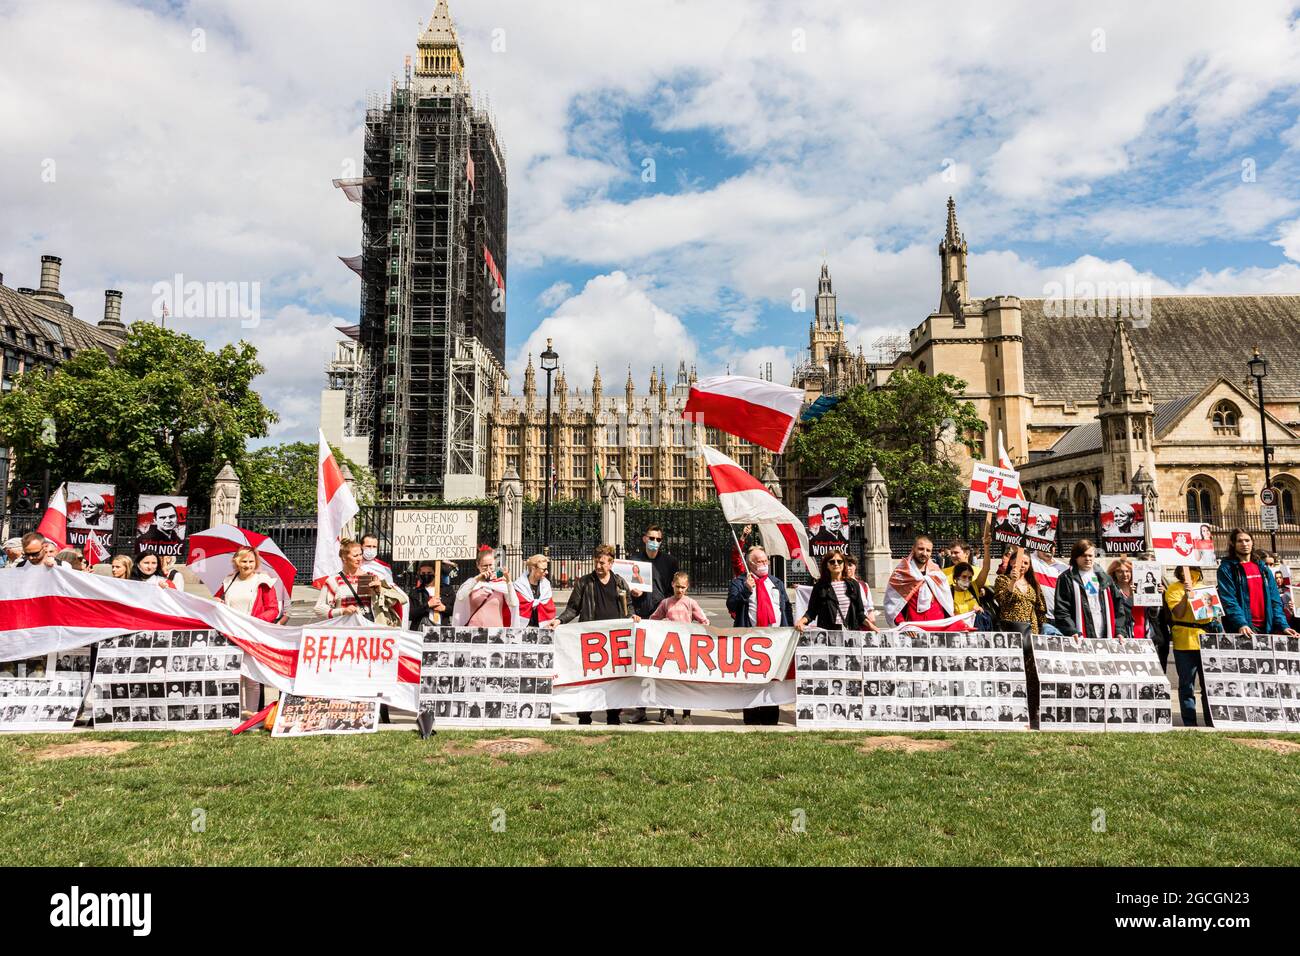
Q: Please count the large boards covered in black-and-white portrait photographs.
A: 6